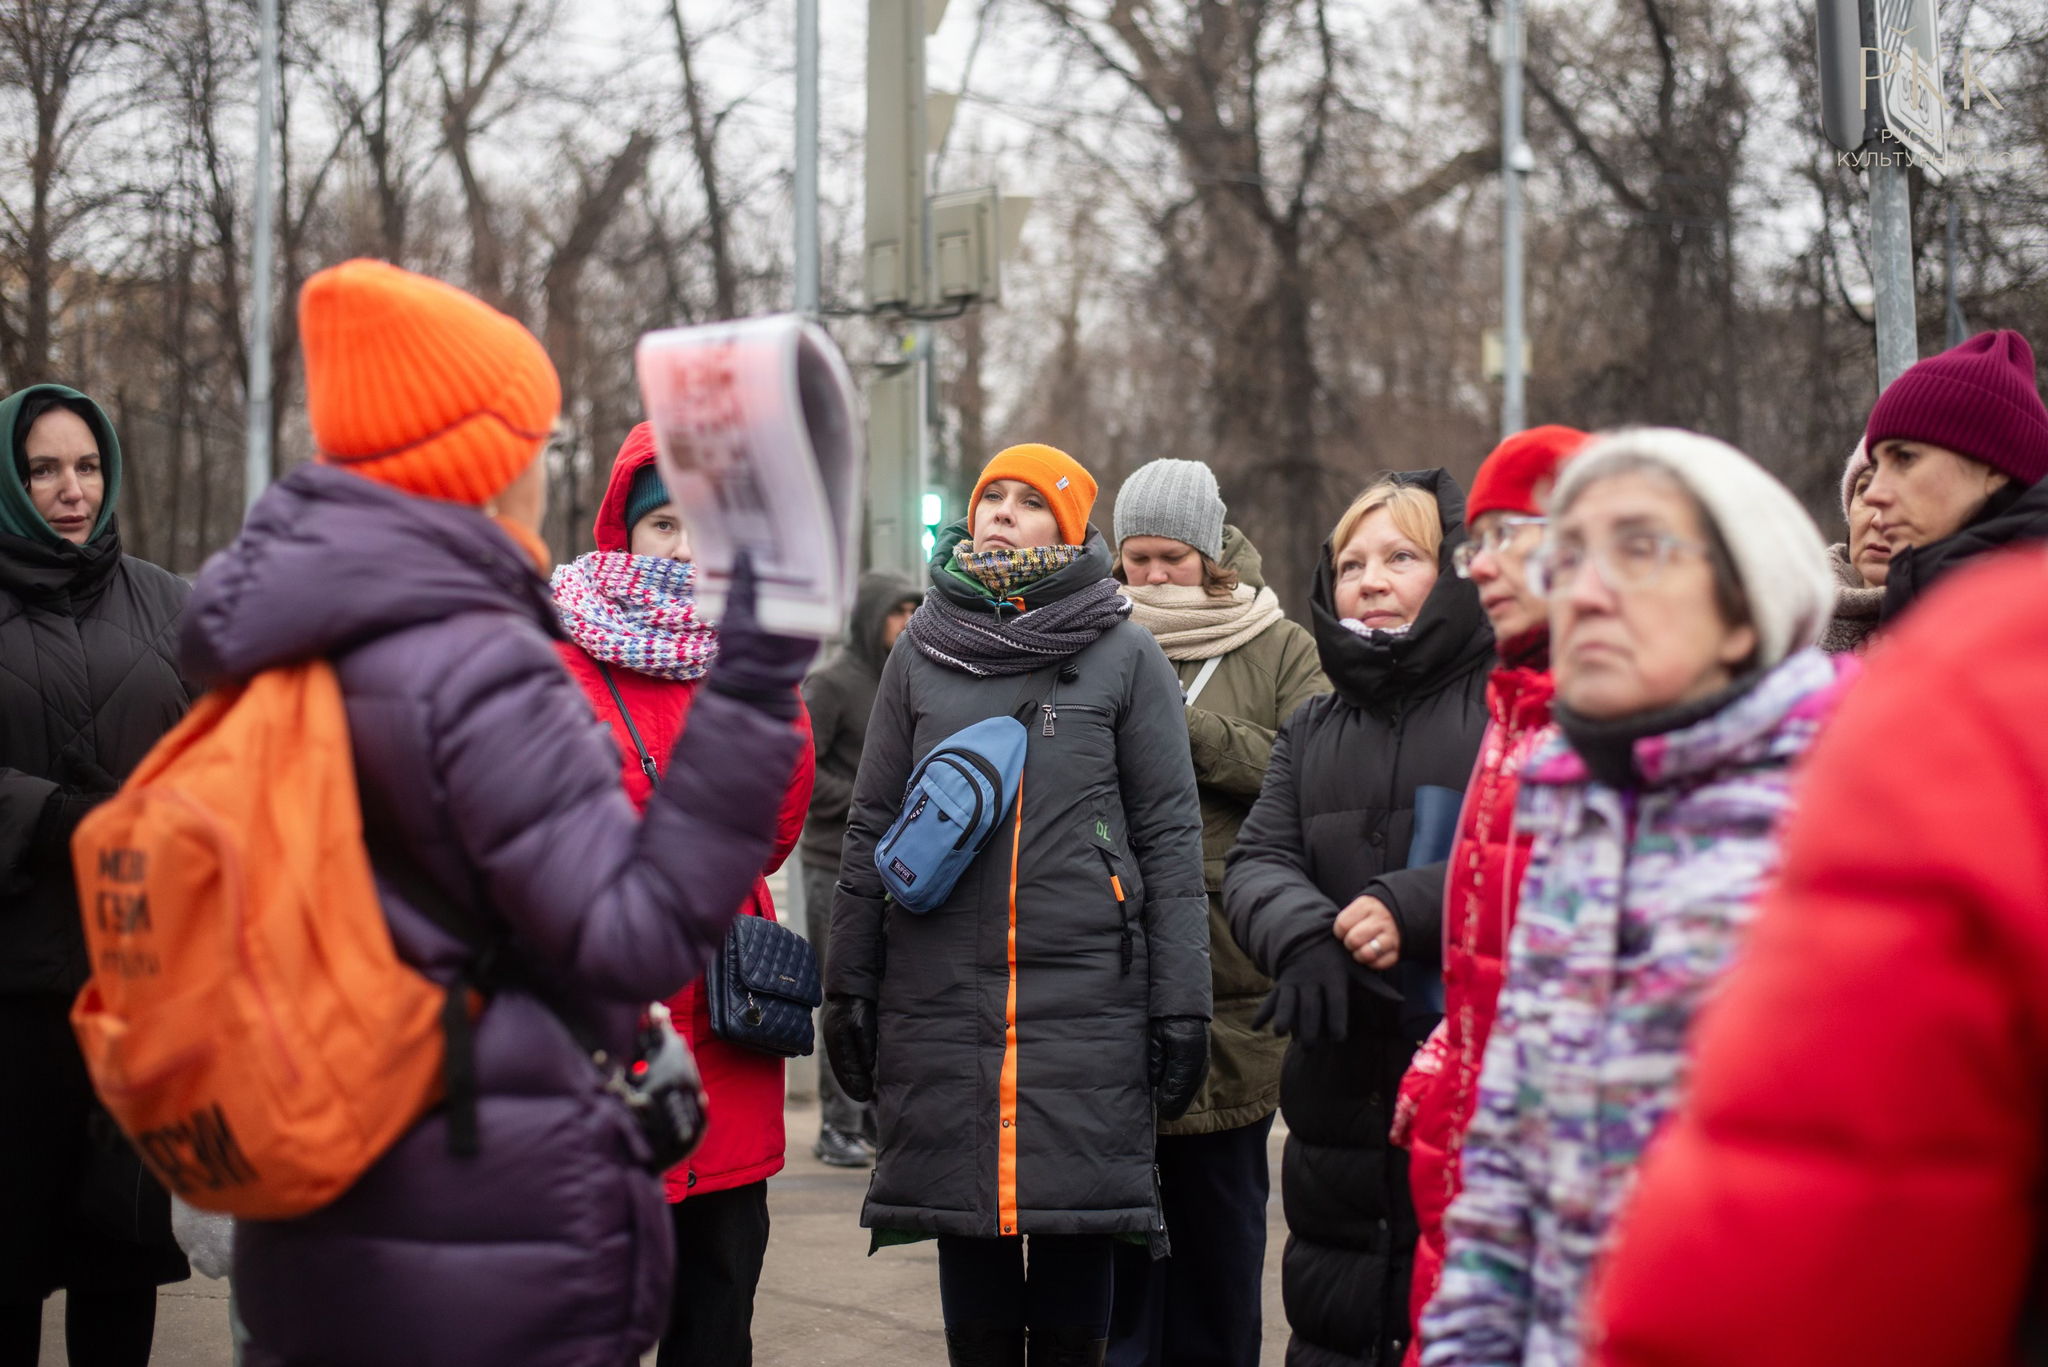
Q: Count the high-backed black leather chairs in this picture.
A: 0